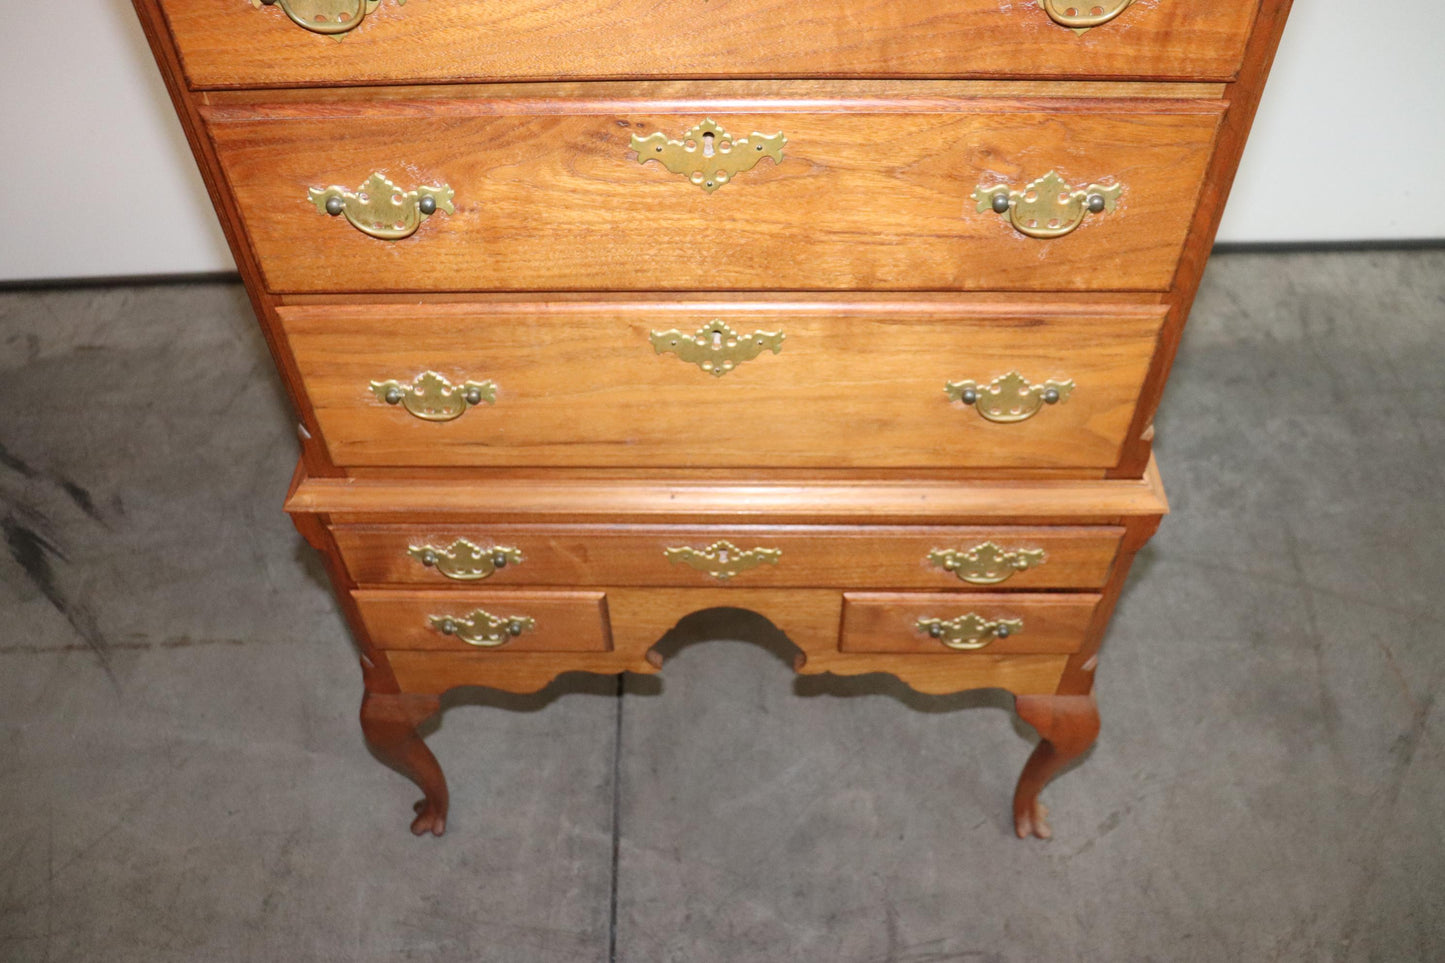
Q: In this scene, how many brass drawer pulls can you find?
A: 10